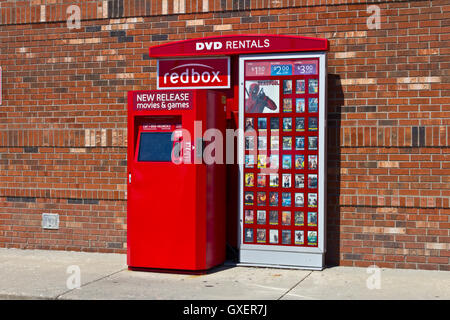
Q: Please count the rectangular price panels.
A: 3